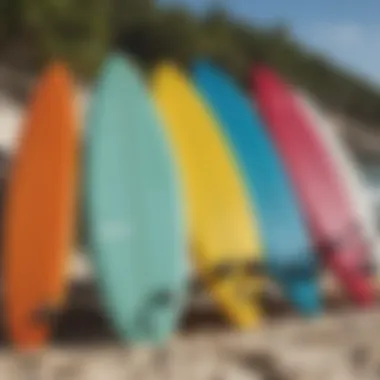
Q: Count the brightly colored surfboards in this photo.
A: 5